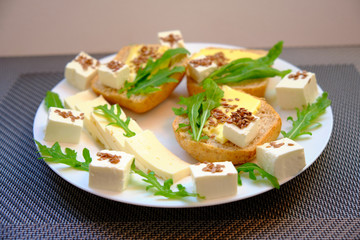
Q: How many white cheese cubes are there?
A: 10